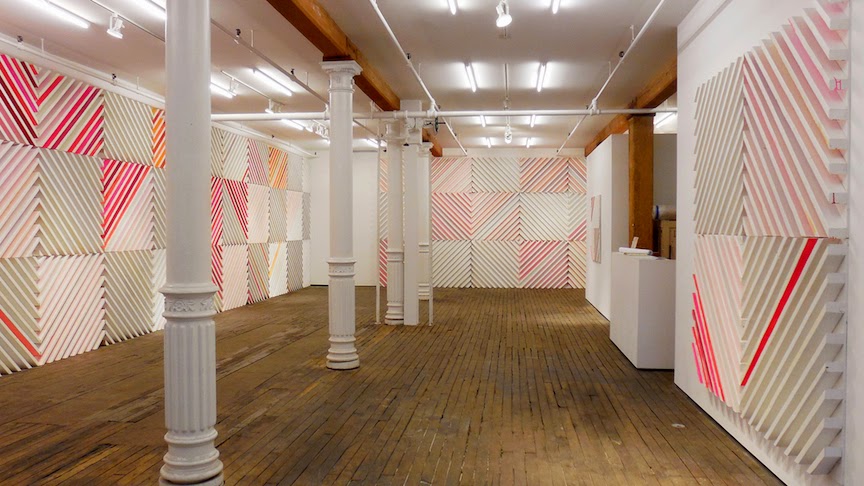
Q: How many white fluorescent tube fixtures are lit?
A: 15